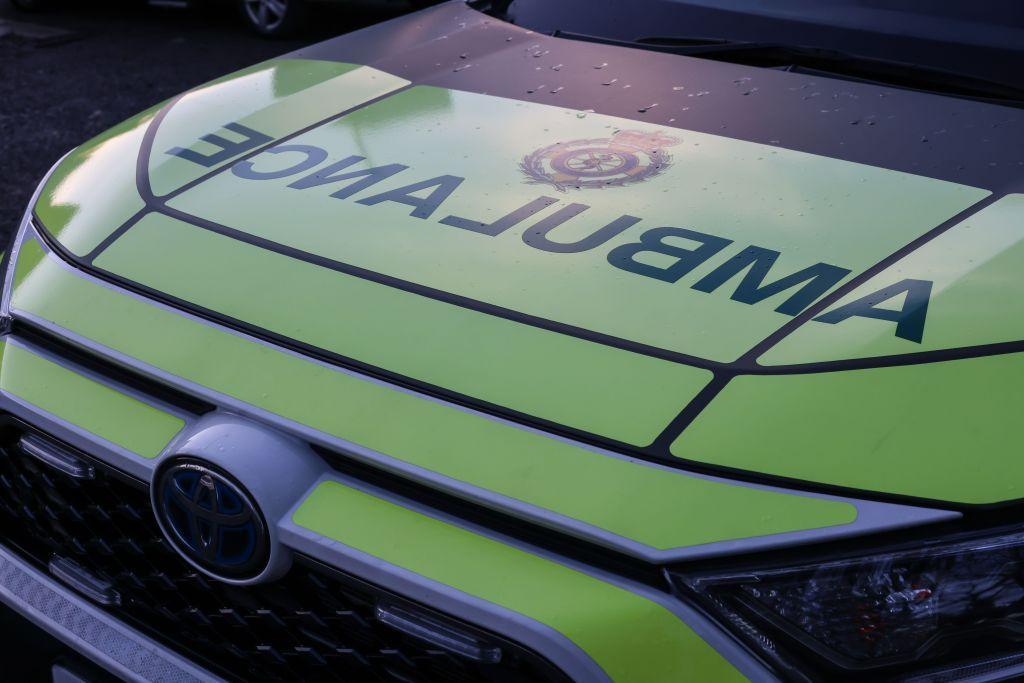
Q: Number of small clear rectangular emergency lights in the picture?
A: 3